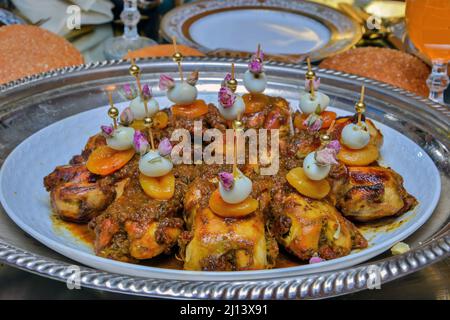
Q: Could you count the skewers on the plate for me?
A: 10